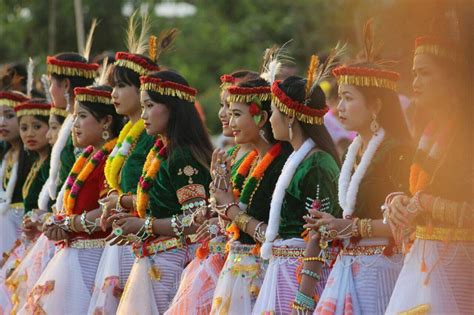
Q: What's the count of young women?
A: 12